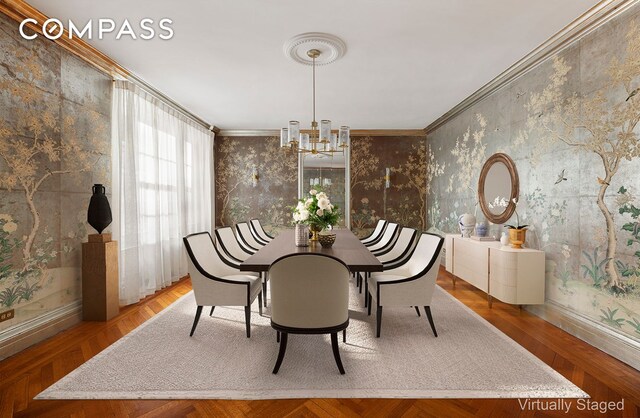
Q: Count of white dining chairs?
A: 9